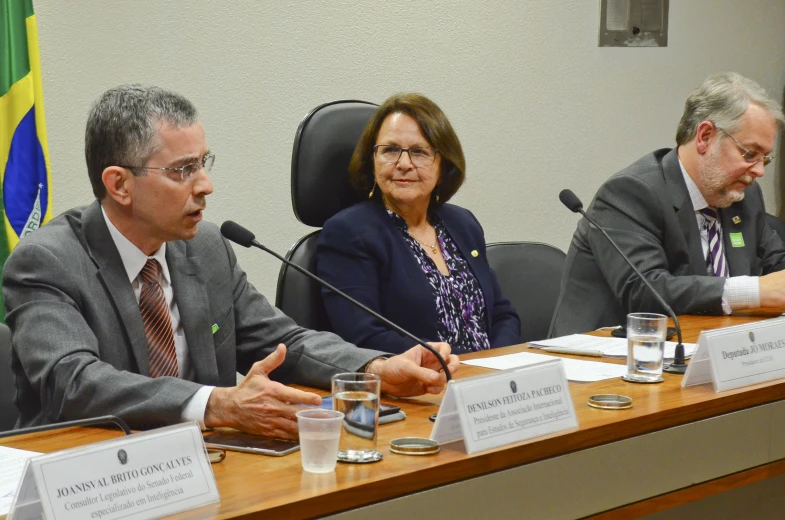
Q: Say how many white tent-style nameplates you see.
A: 3